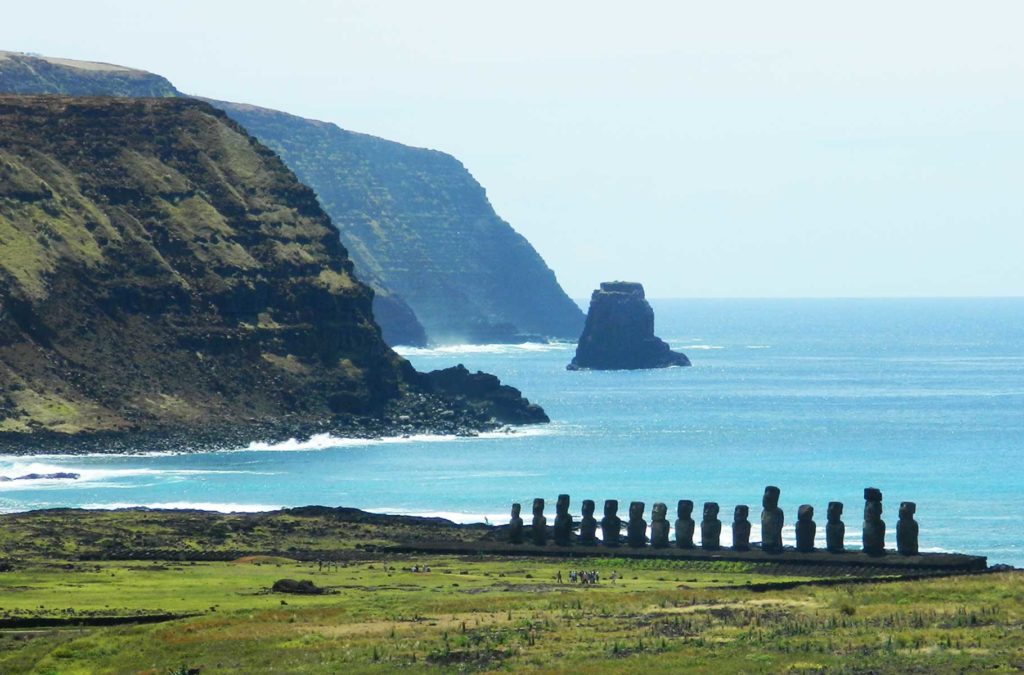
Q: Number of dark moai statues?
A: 15